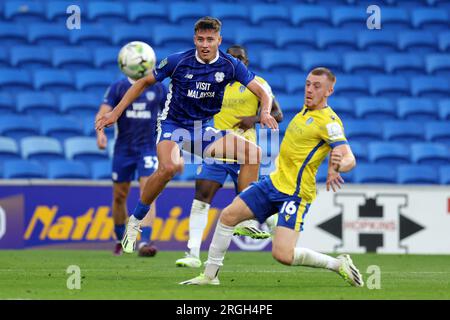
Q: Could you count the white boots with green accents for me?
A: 5